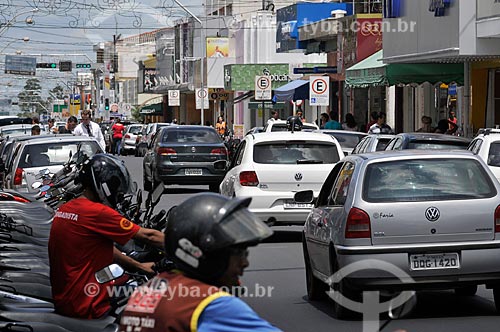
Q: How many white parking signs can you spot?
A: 4